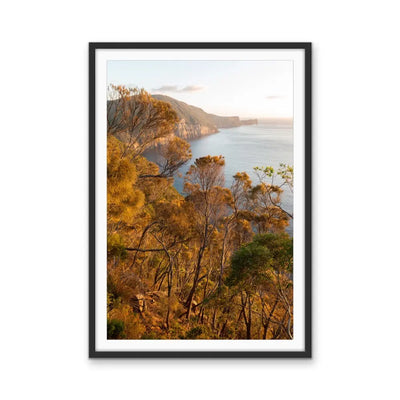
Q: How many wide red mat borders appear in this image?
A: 0